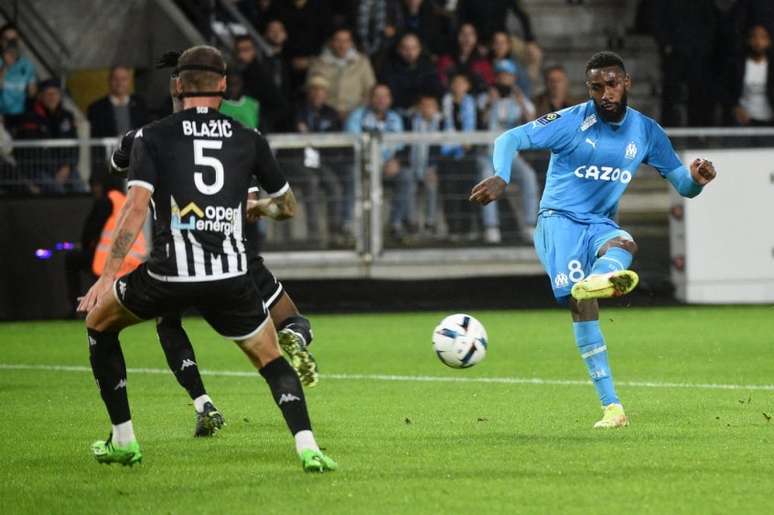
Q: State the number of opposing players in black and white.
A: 2